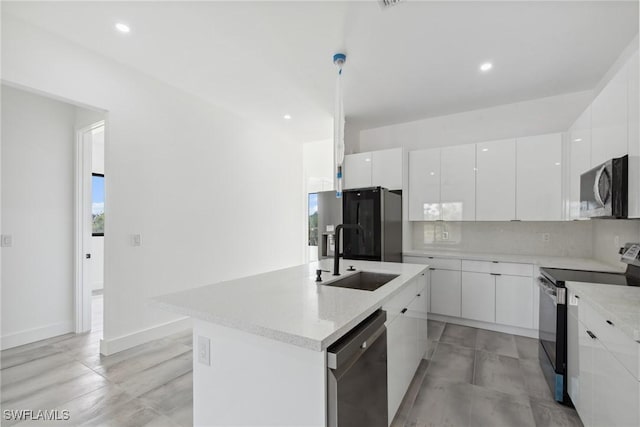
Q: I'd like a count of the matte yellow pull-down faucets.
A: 0